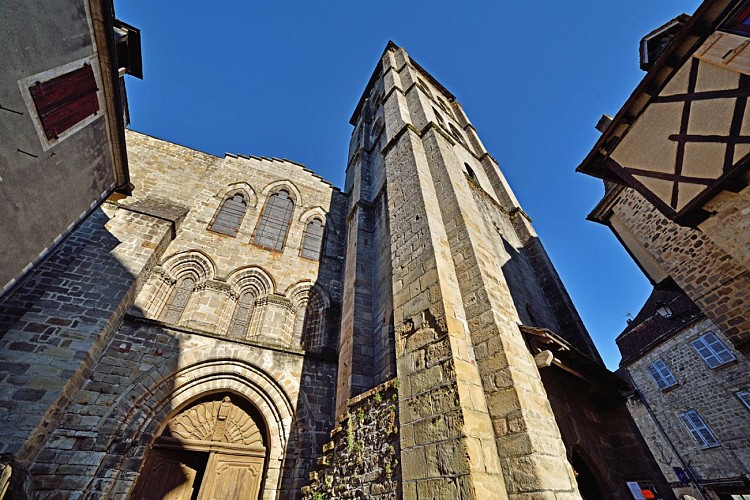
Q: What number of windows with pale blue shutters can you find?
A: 4